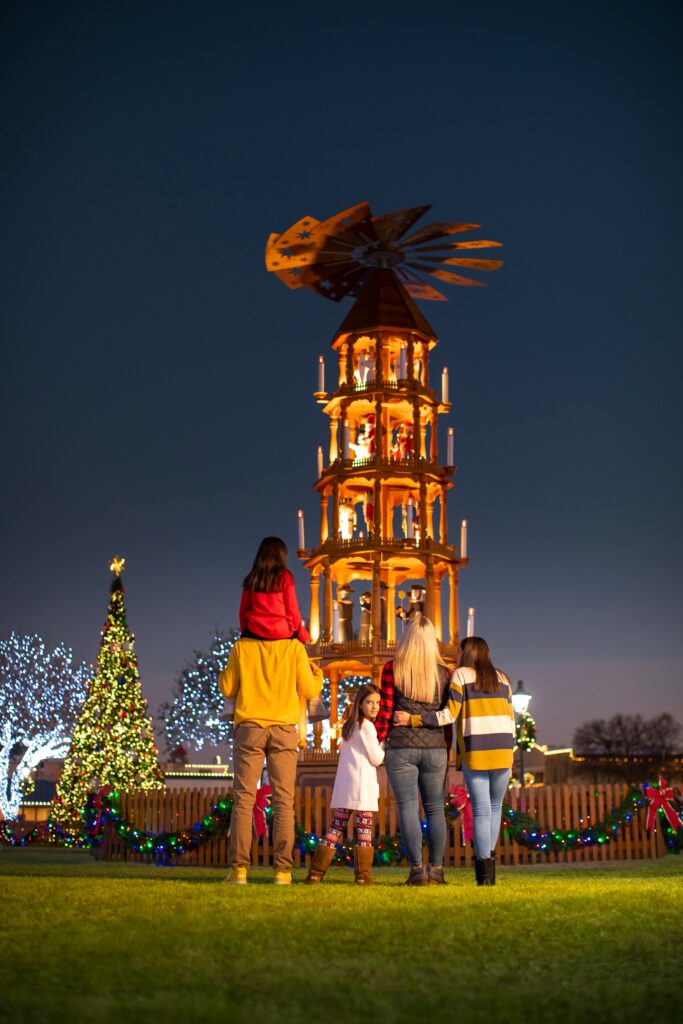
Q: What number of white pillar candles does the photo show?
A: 11